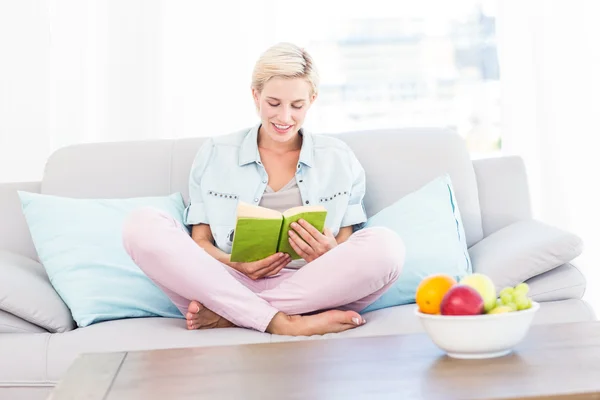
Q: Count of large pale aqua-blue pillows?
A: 2